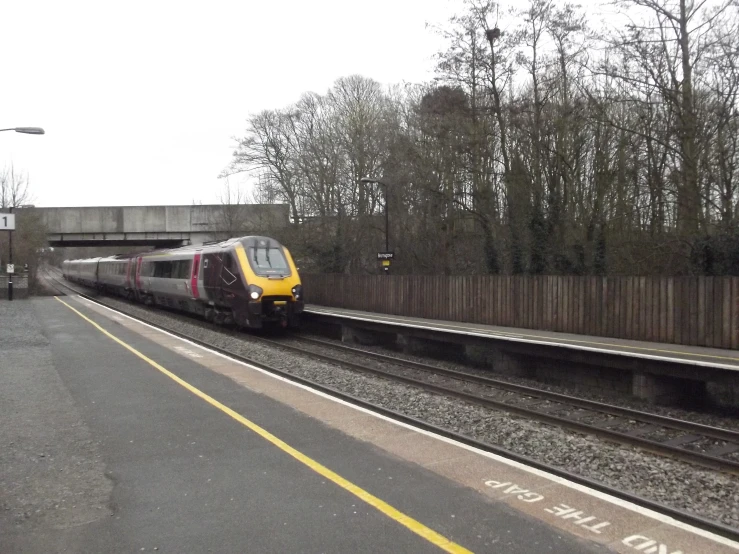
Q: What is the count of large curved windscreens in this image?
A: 1